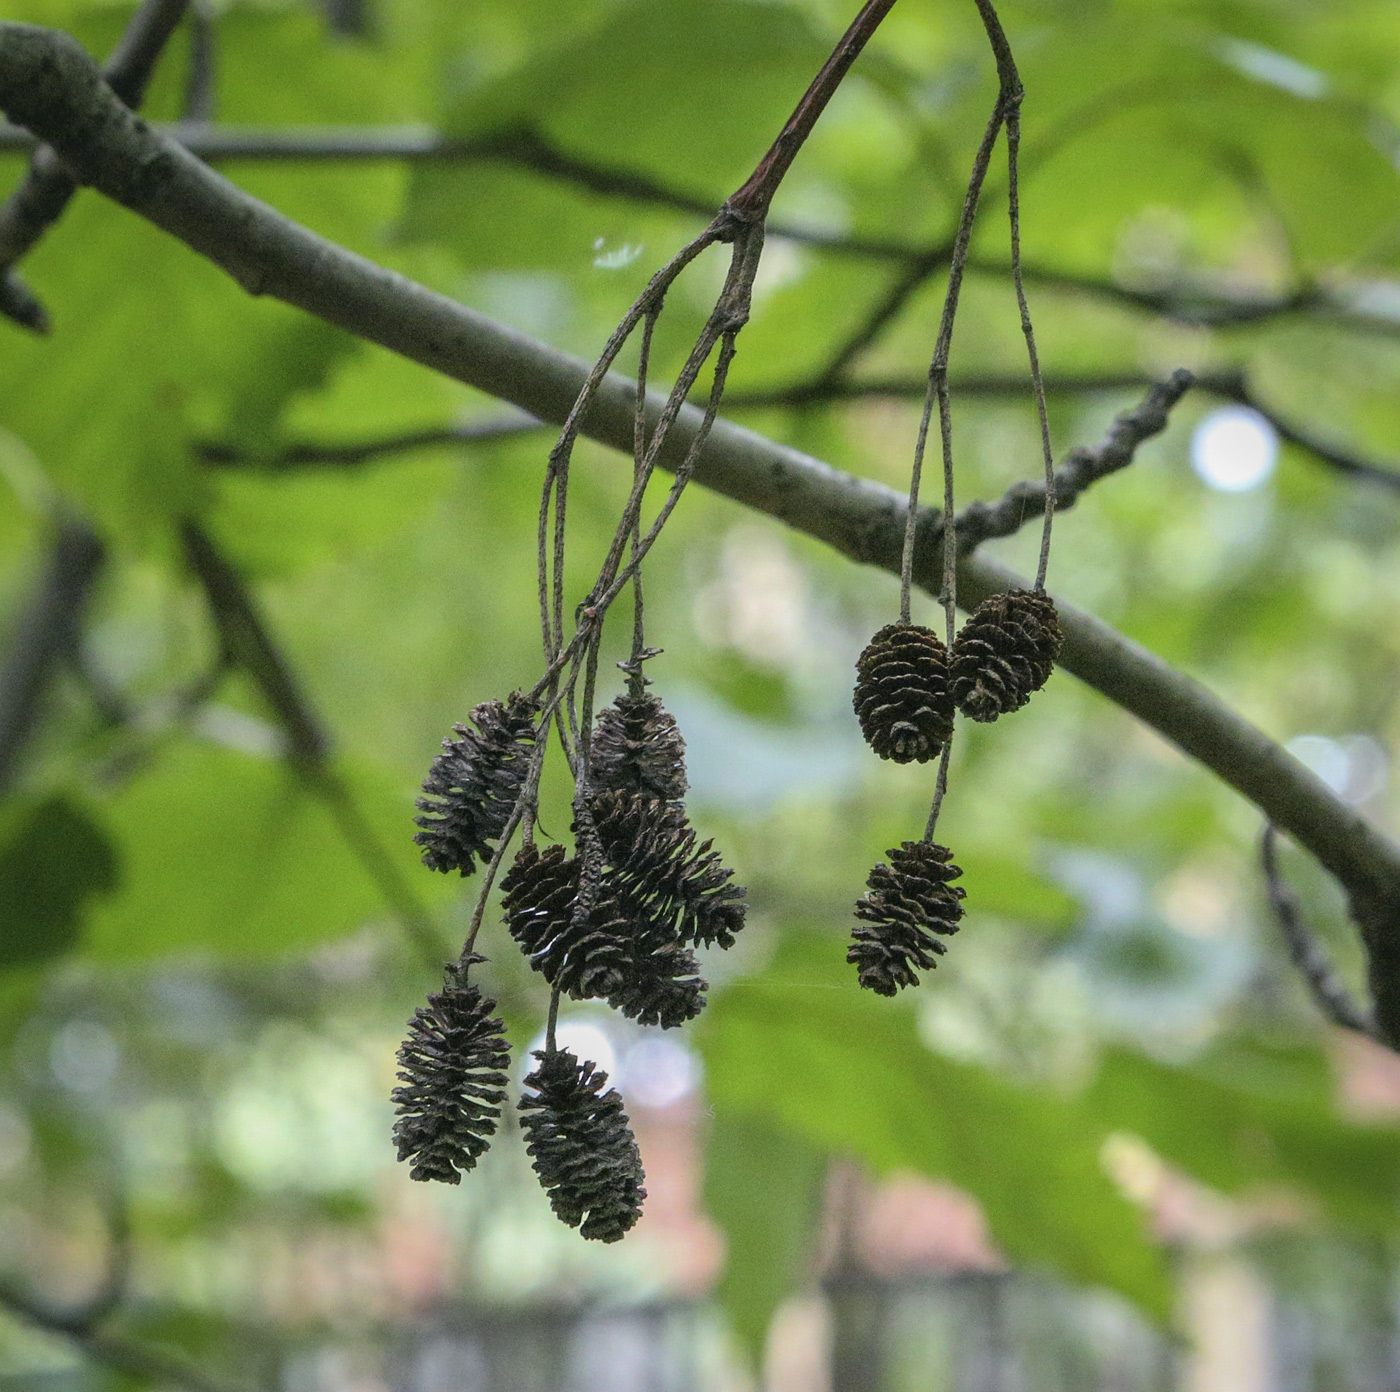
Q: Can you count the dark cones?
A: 10